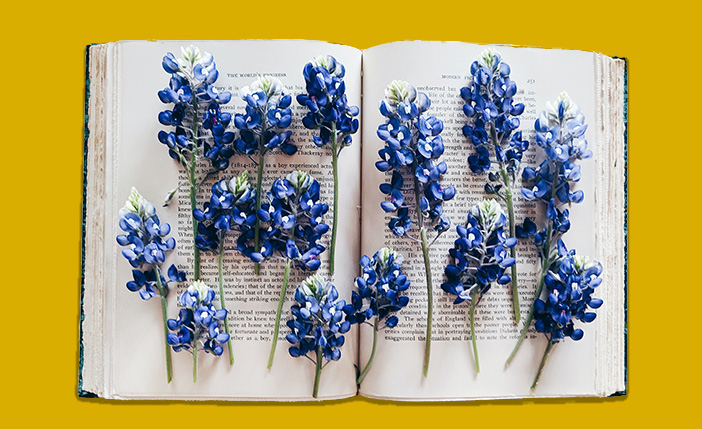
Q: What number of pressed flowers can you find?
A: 14